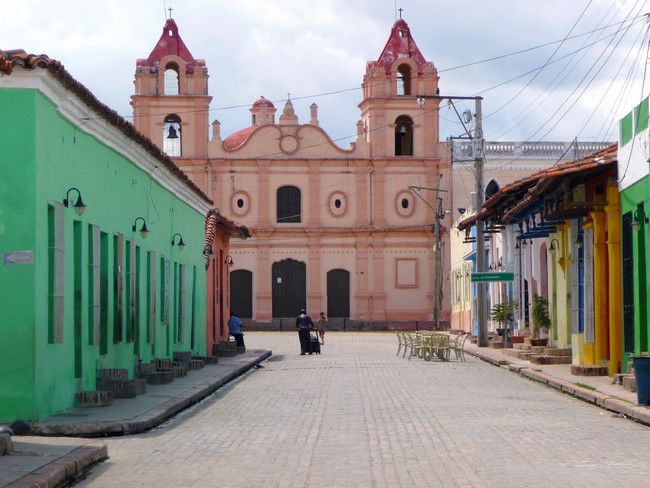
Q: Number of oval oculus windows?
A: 3